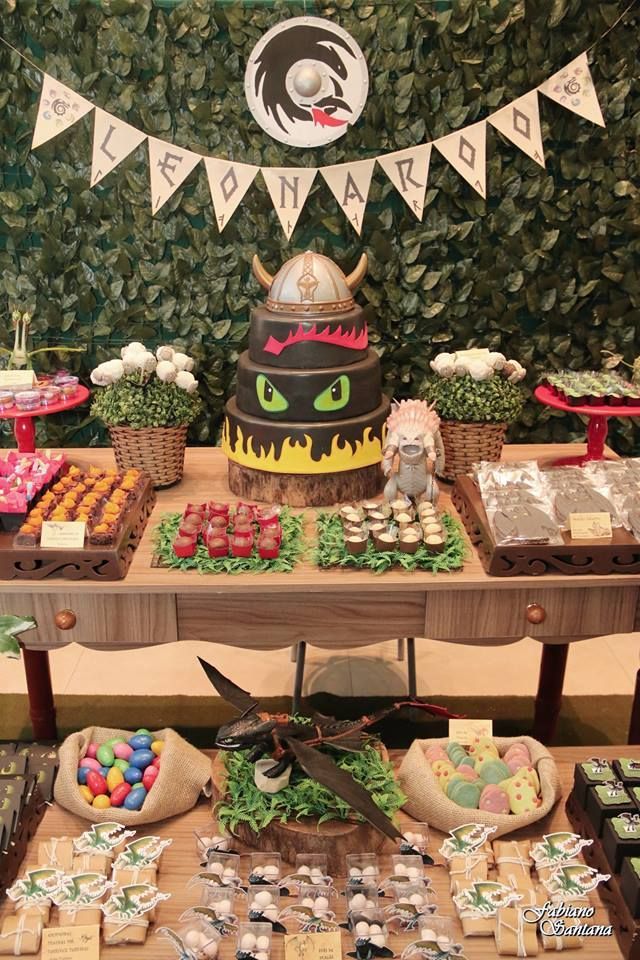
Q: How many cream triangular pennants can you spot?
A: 10